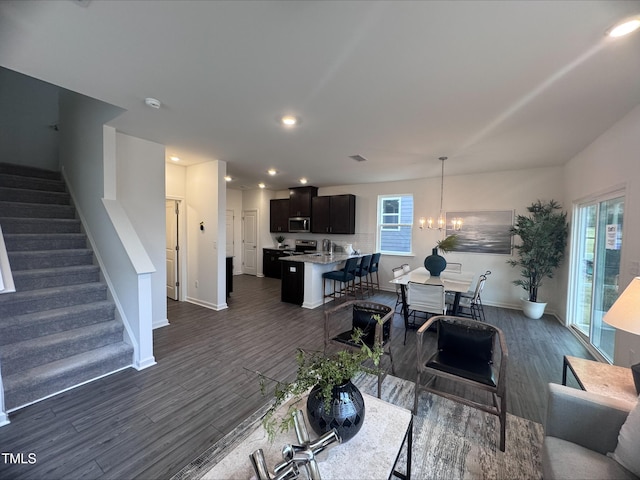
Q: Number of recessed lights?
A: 7